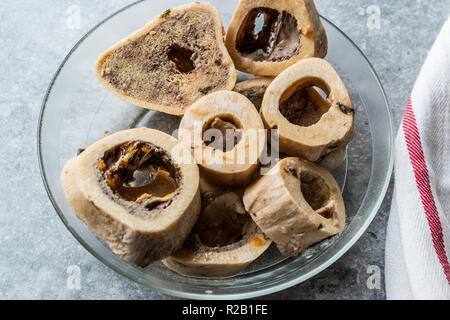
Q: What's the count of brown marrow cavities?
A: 7